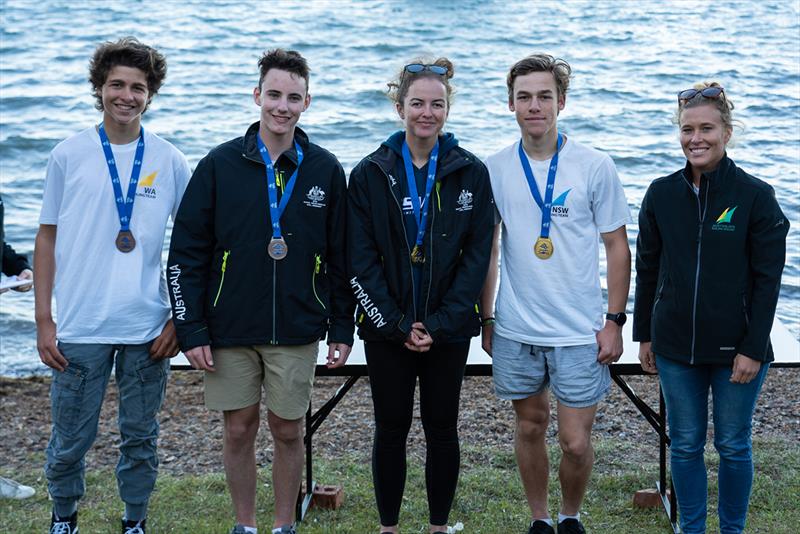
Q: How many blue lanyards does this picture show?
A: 4